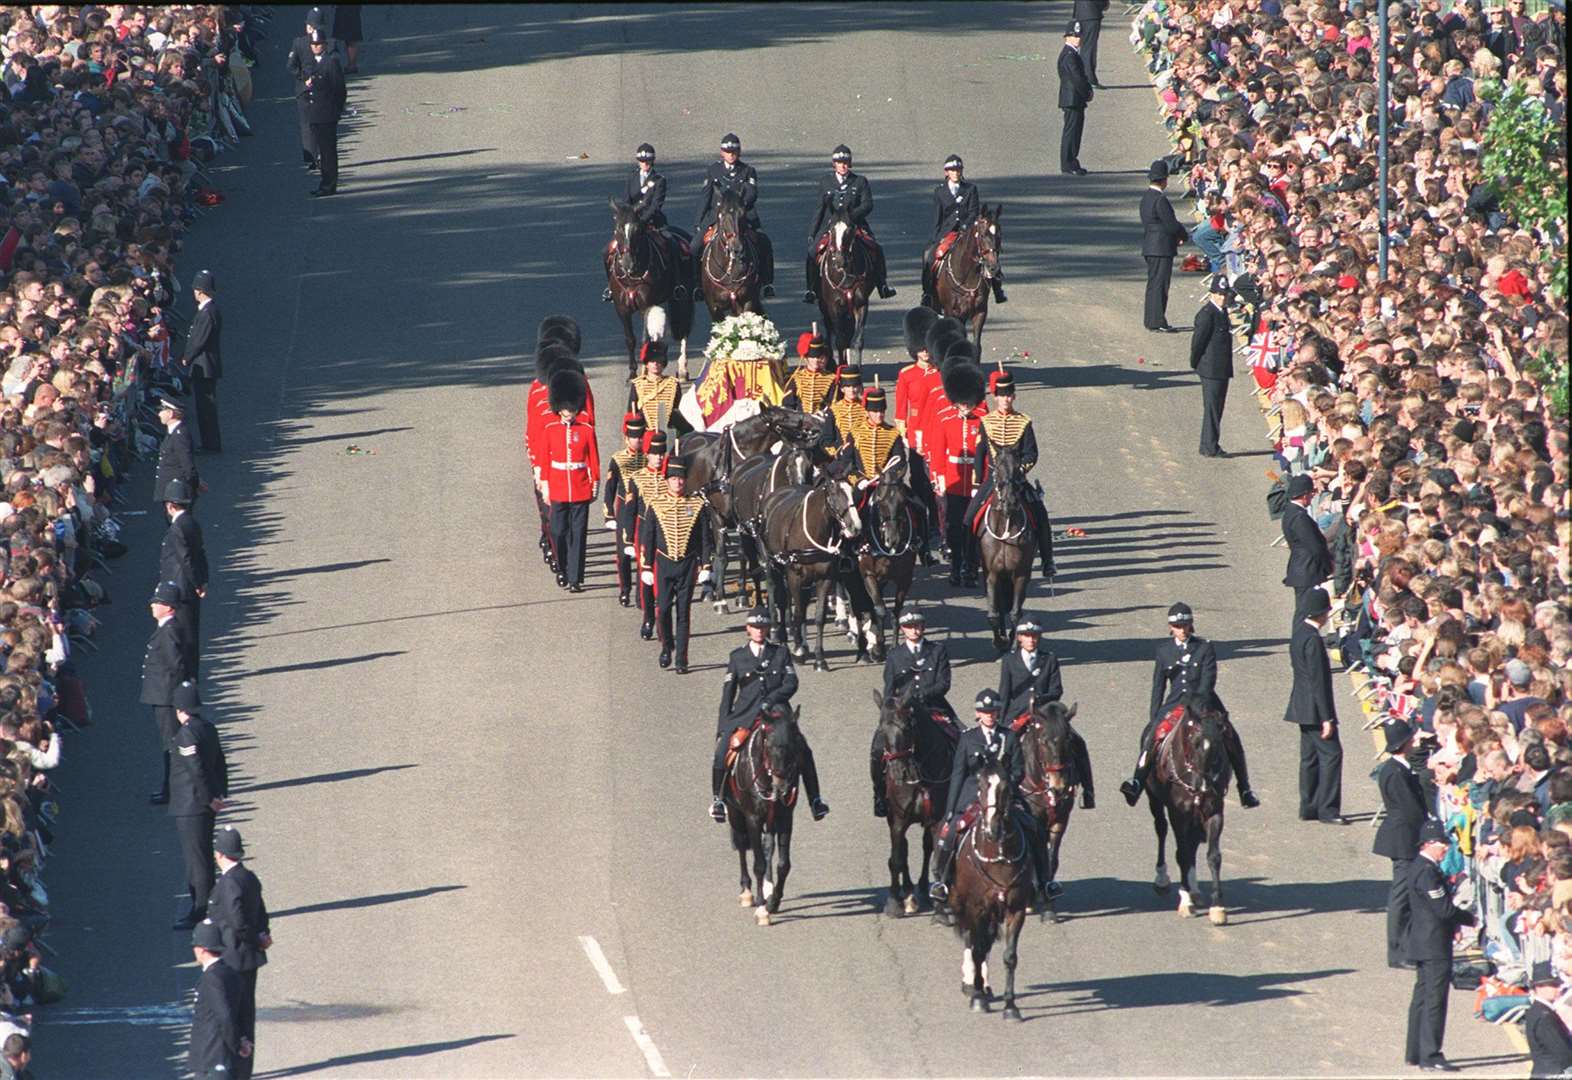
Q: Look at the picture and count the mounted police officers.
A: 9